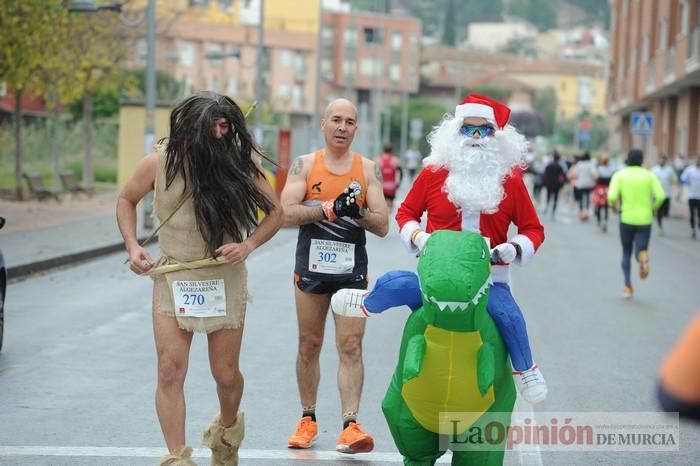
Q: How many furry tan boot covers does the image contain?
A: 2